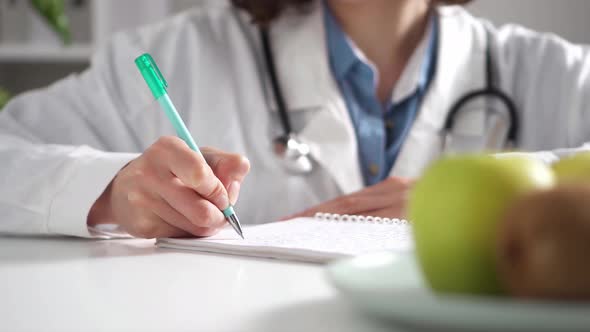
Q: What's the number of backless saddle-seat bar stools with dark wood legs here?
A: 0